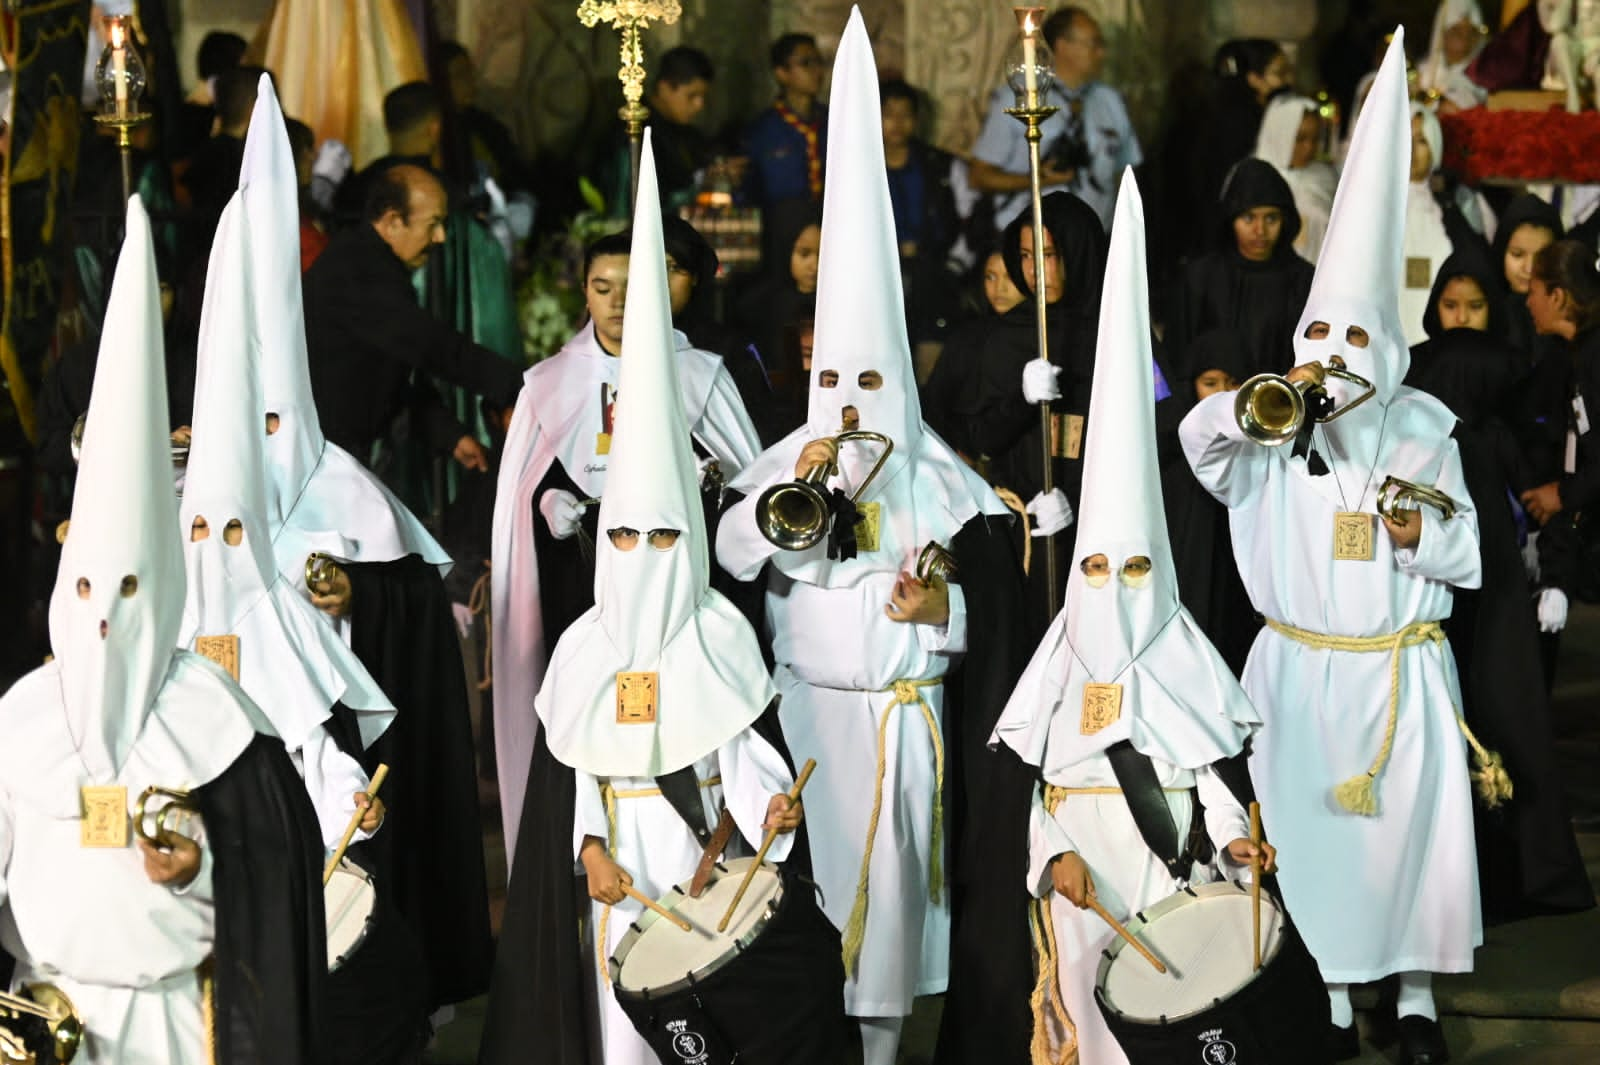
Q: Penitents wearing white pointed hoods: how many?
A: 7